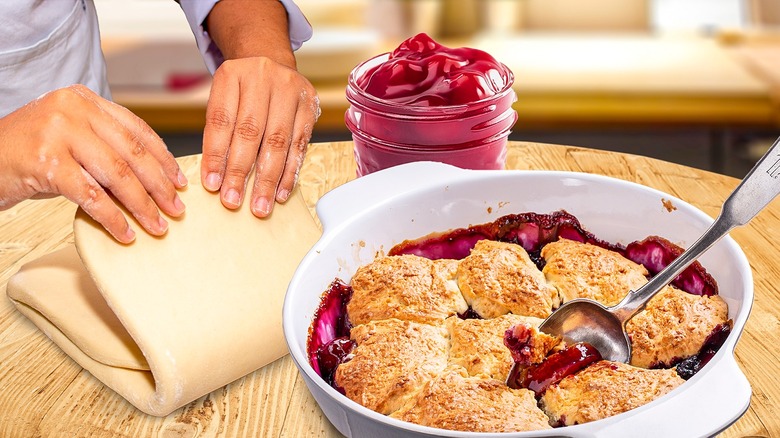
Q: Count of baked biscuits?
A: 8